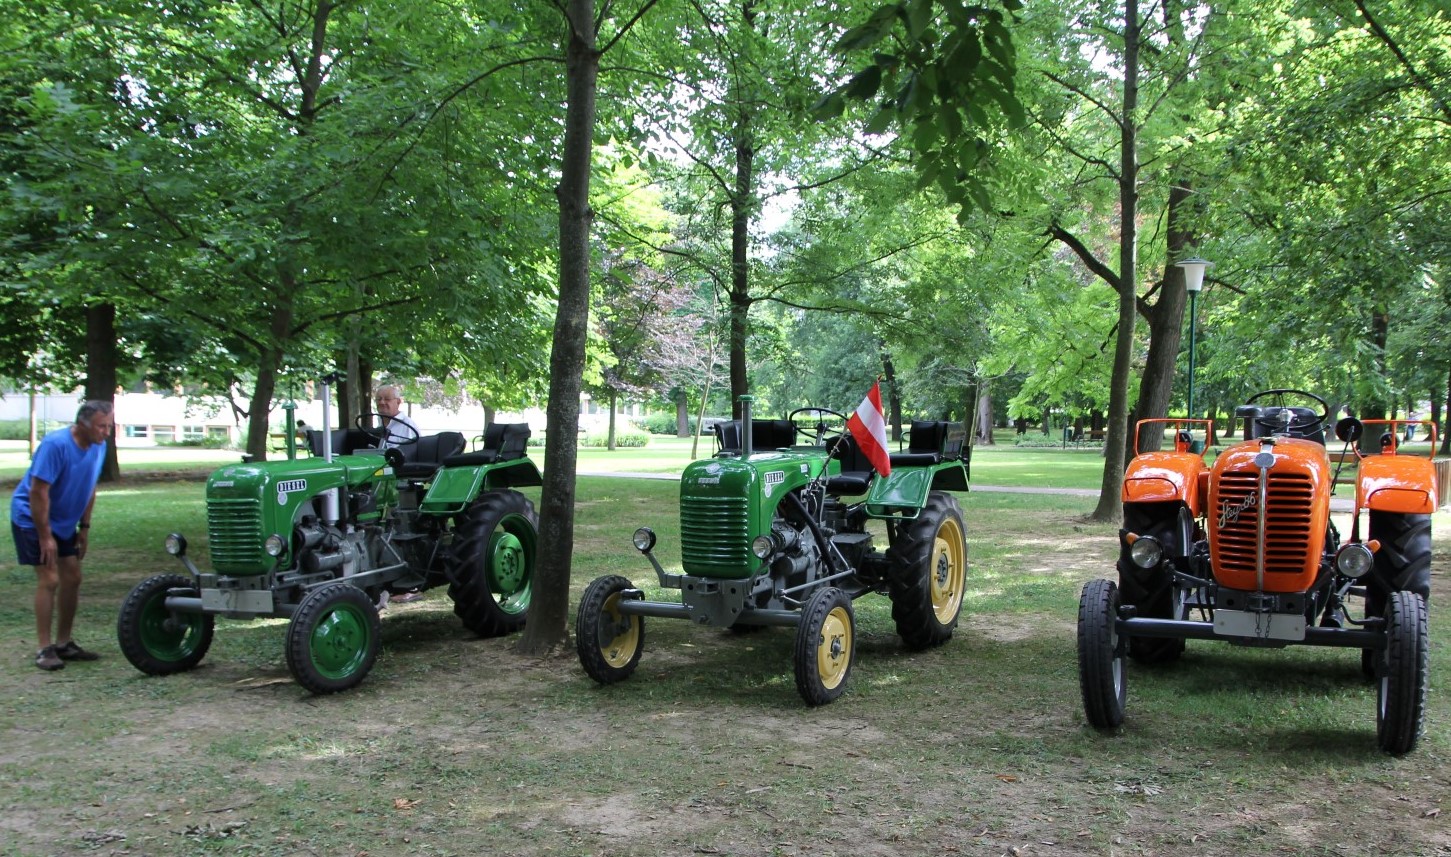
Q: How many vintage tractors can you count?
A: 3